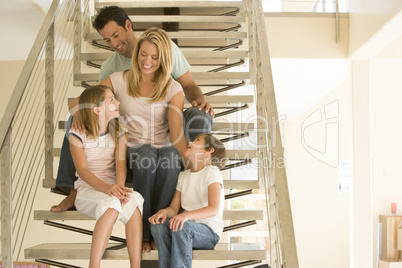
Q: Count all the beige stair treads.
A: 11